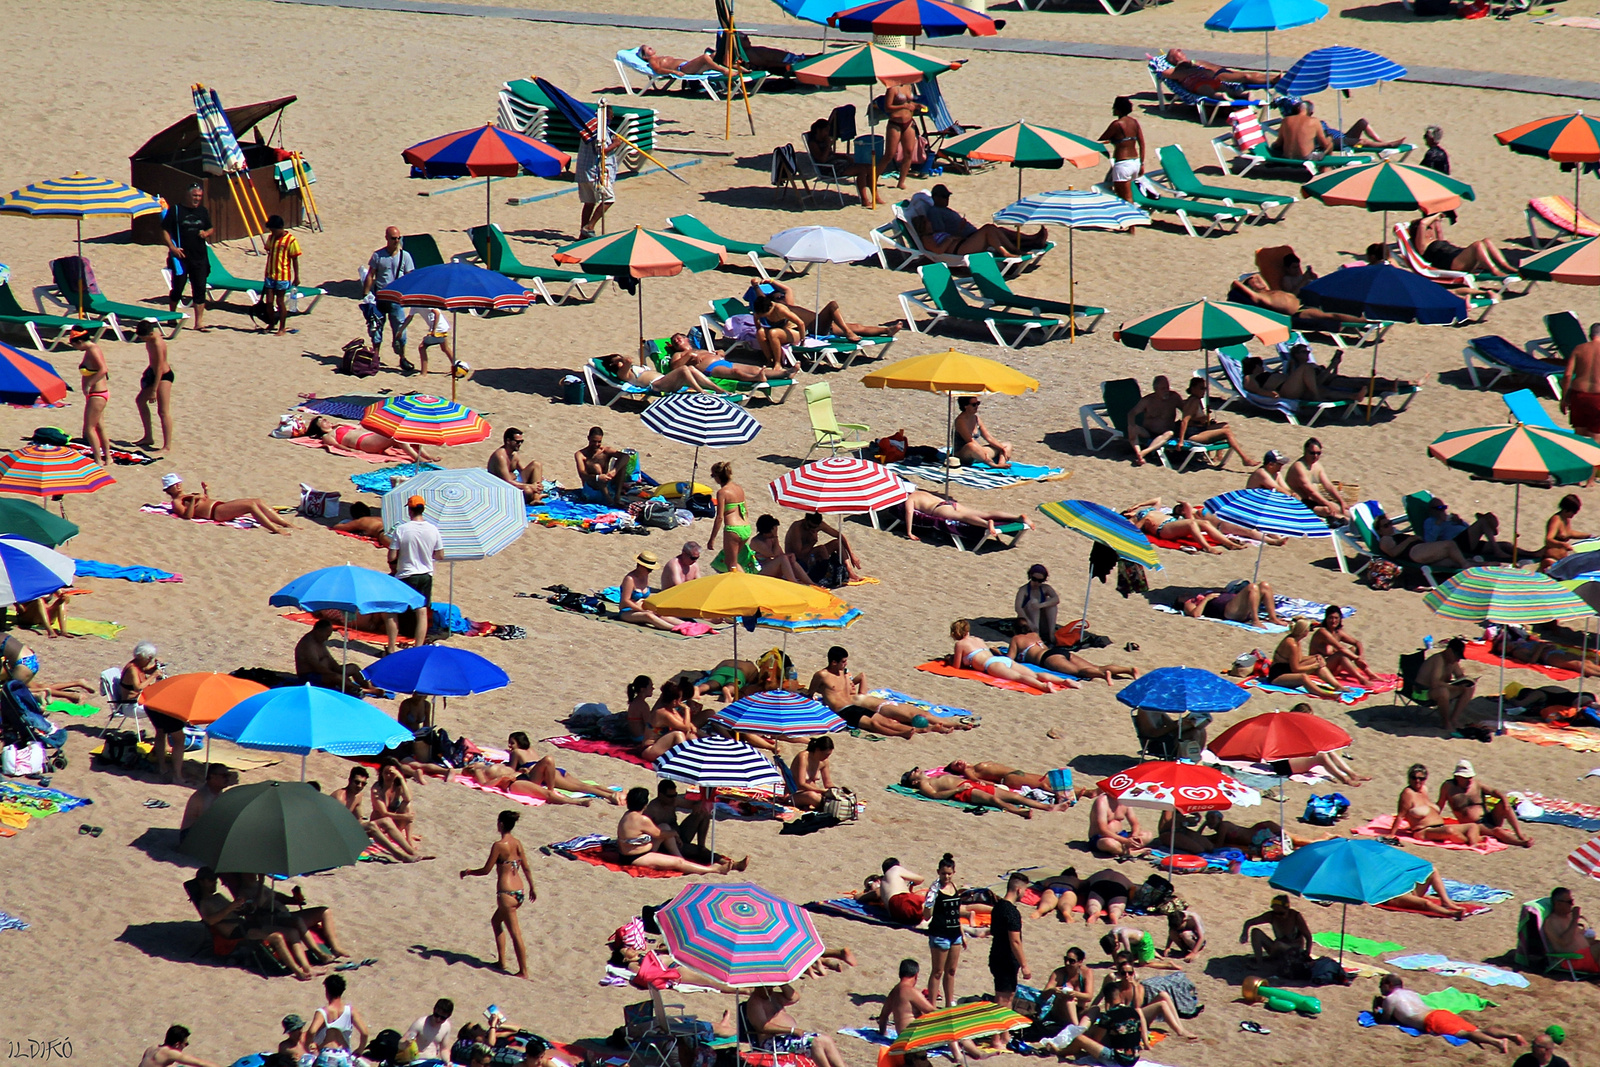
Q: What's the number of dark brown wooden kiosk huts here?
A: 1